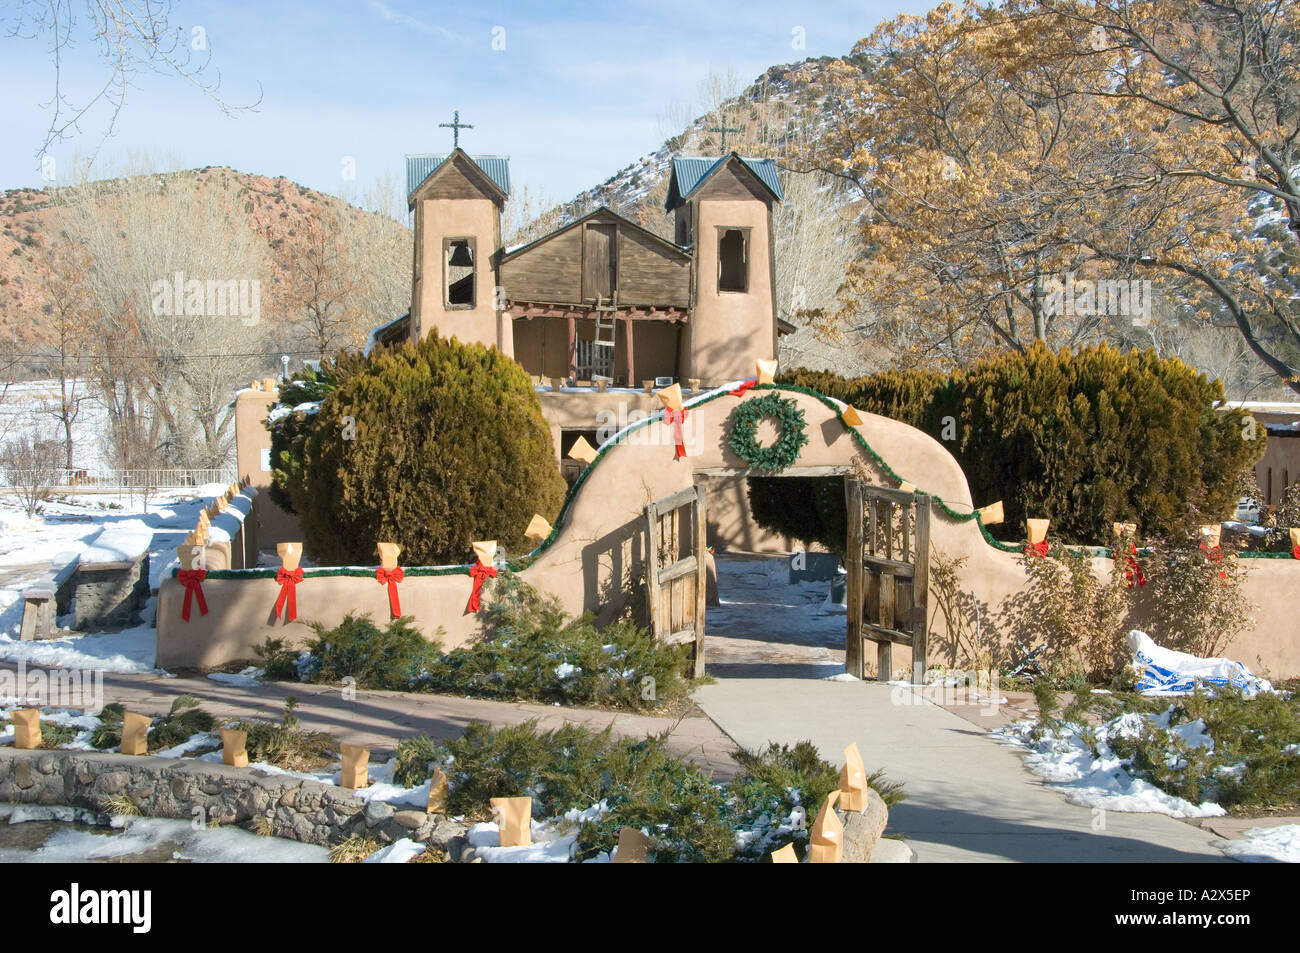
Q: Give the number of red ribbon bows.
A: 10